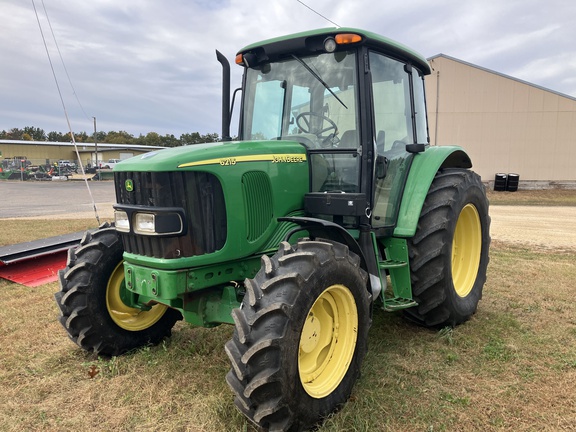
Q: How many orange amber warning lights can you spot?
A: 2